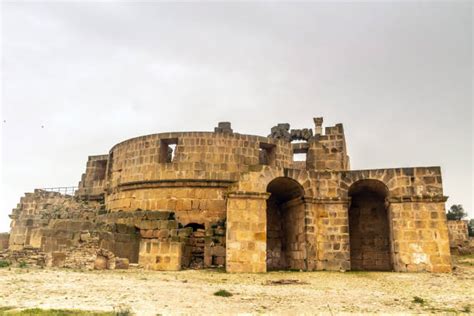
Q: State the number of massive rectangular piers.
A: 3